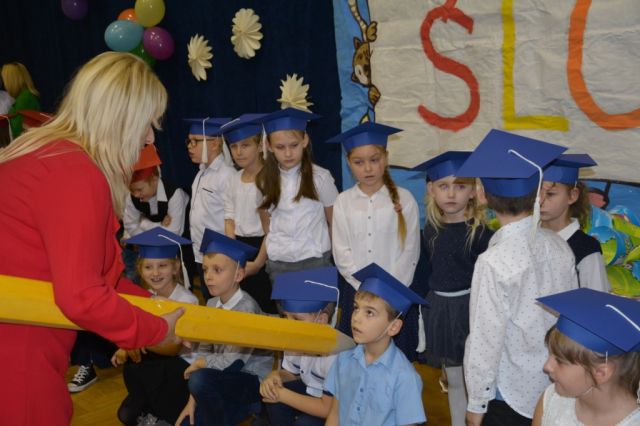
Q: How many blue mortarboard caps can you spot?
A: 12